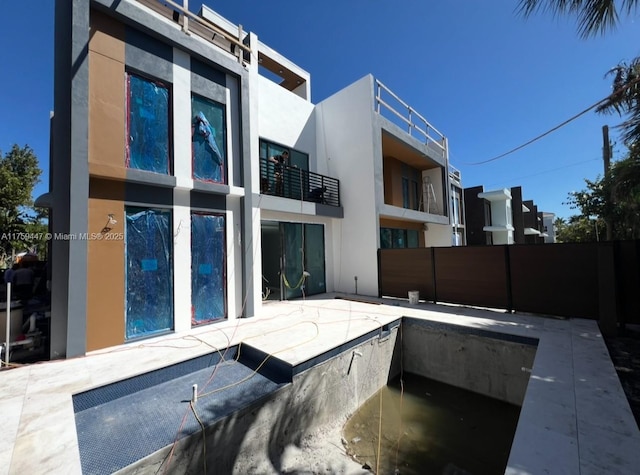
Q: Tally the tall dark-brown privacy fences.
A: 1